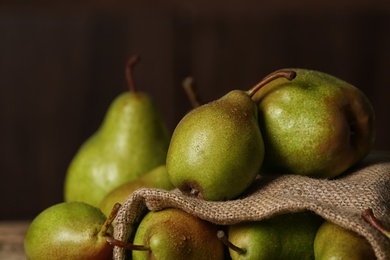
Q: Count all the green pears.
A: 8